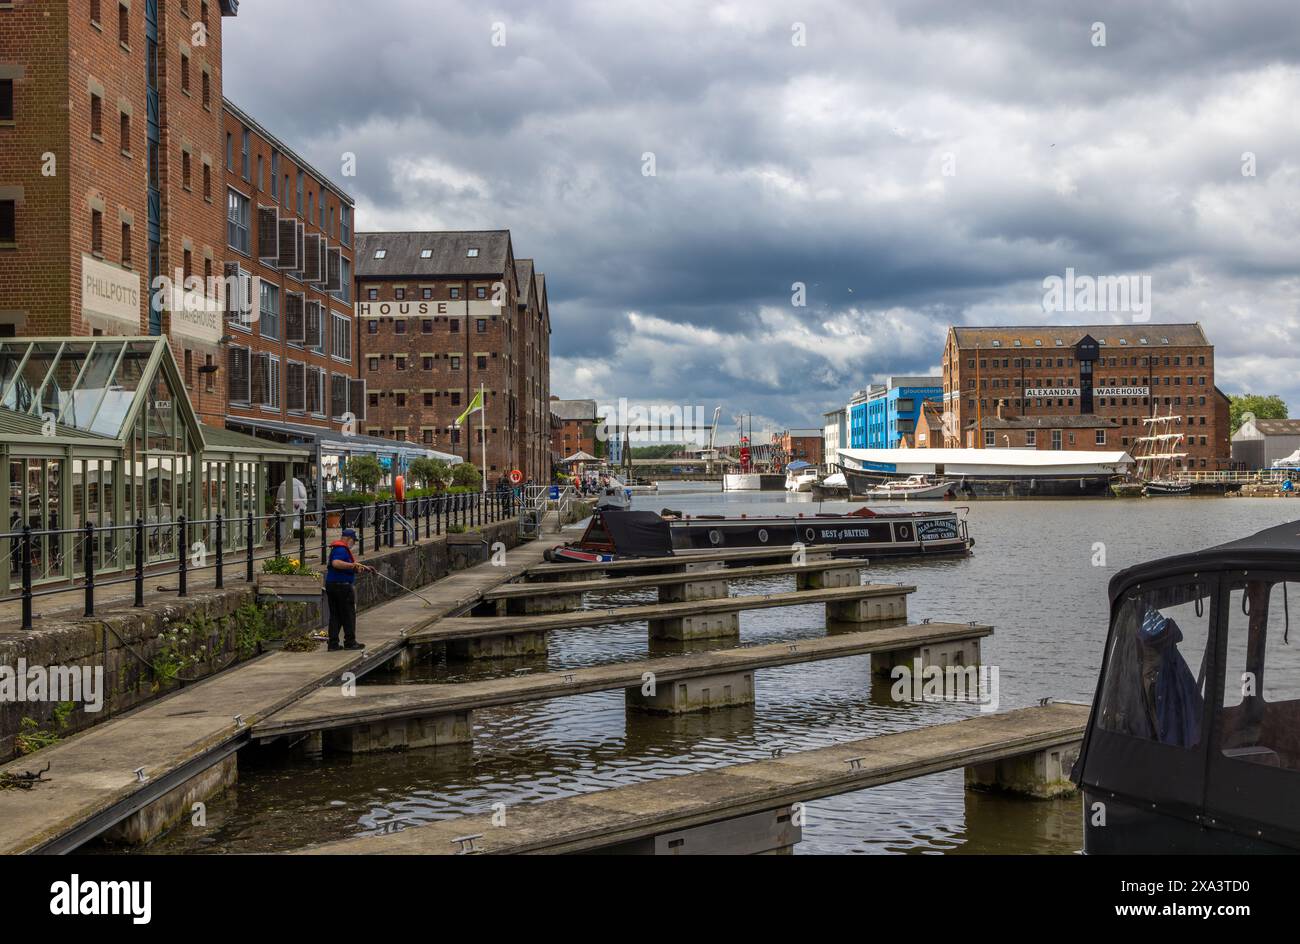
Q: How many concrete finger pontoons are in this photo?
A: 5